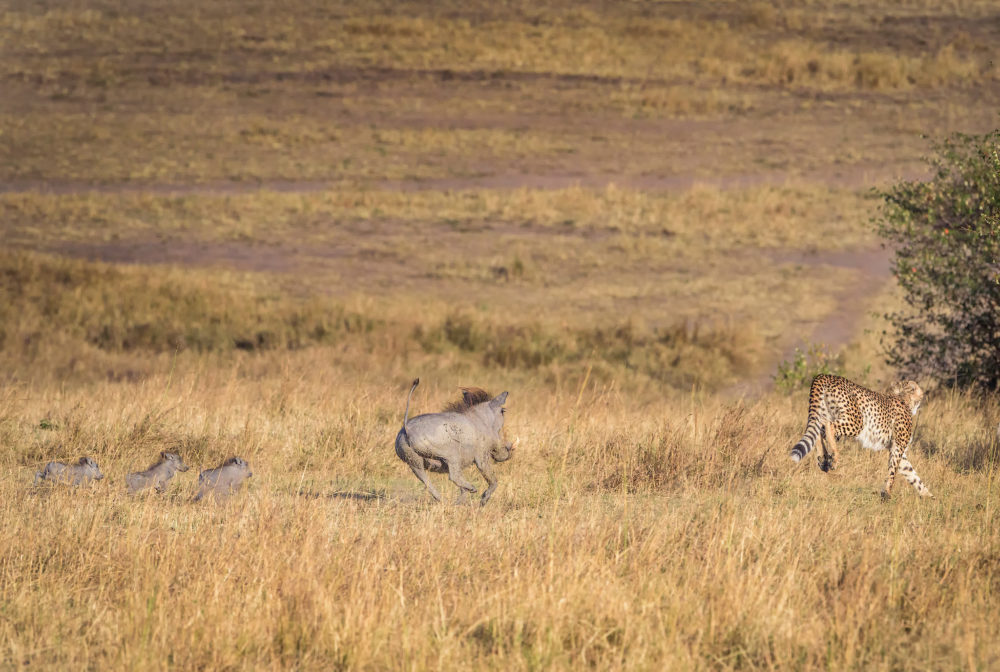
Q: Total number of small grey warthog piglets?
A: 3